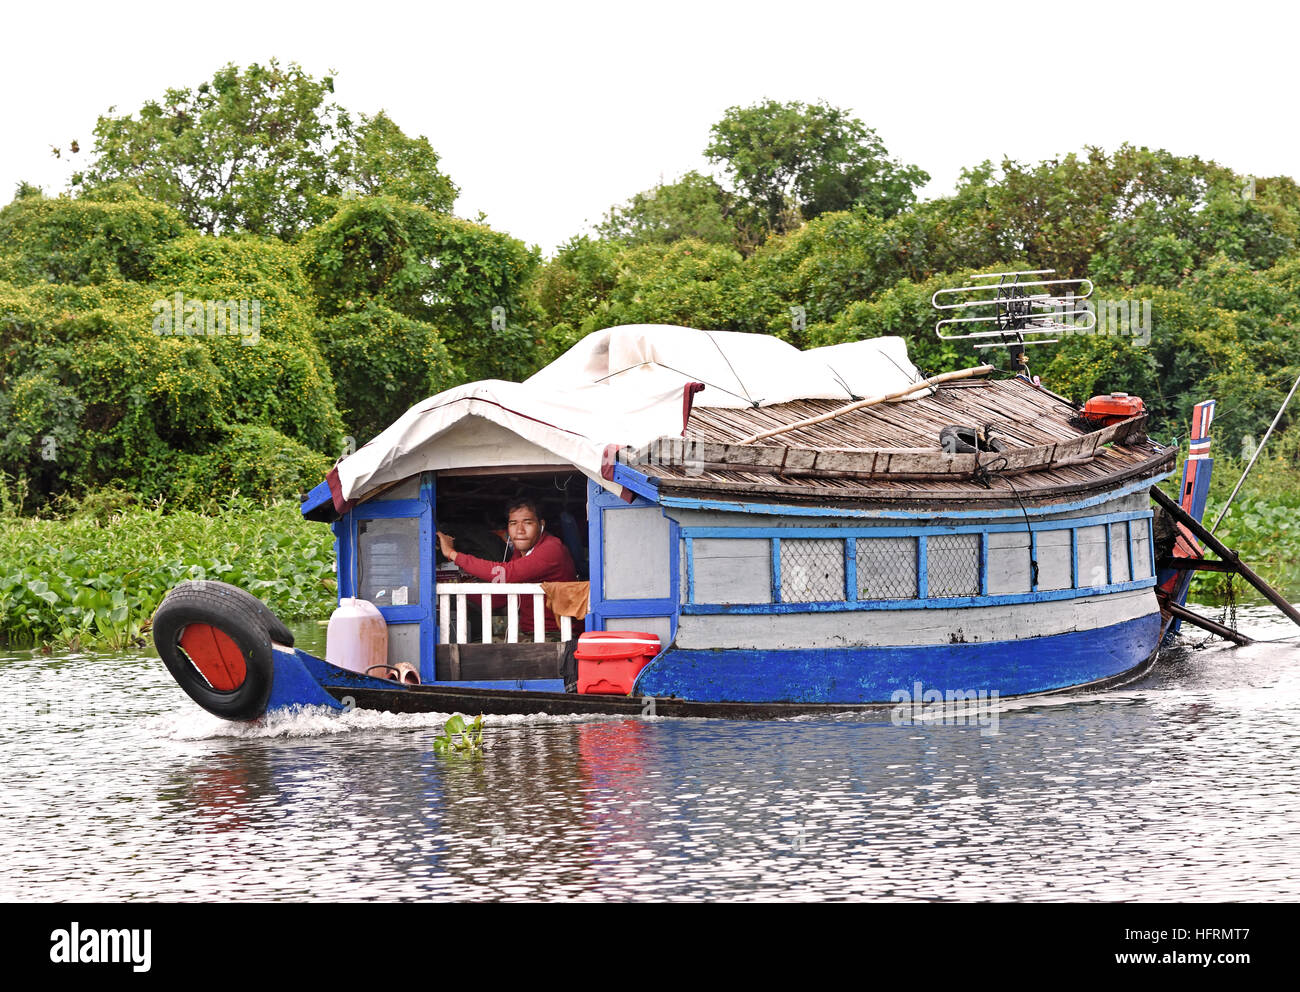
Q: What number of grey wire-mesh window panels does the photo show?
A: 3